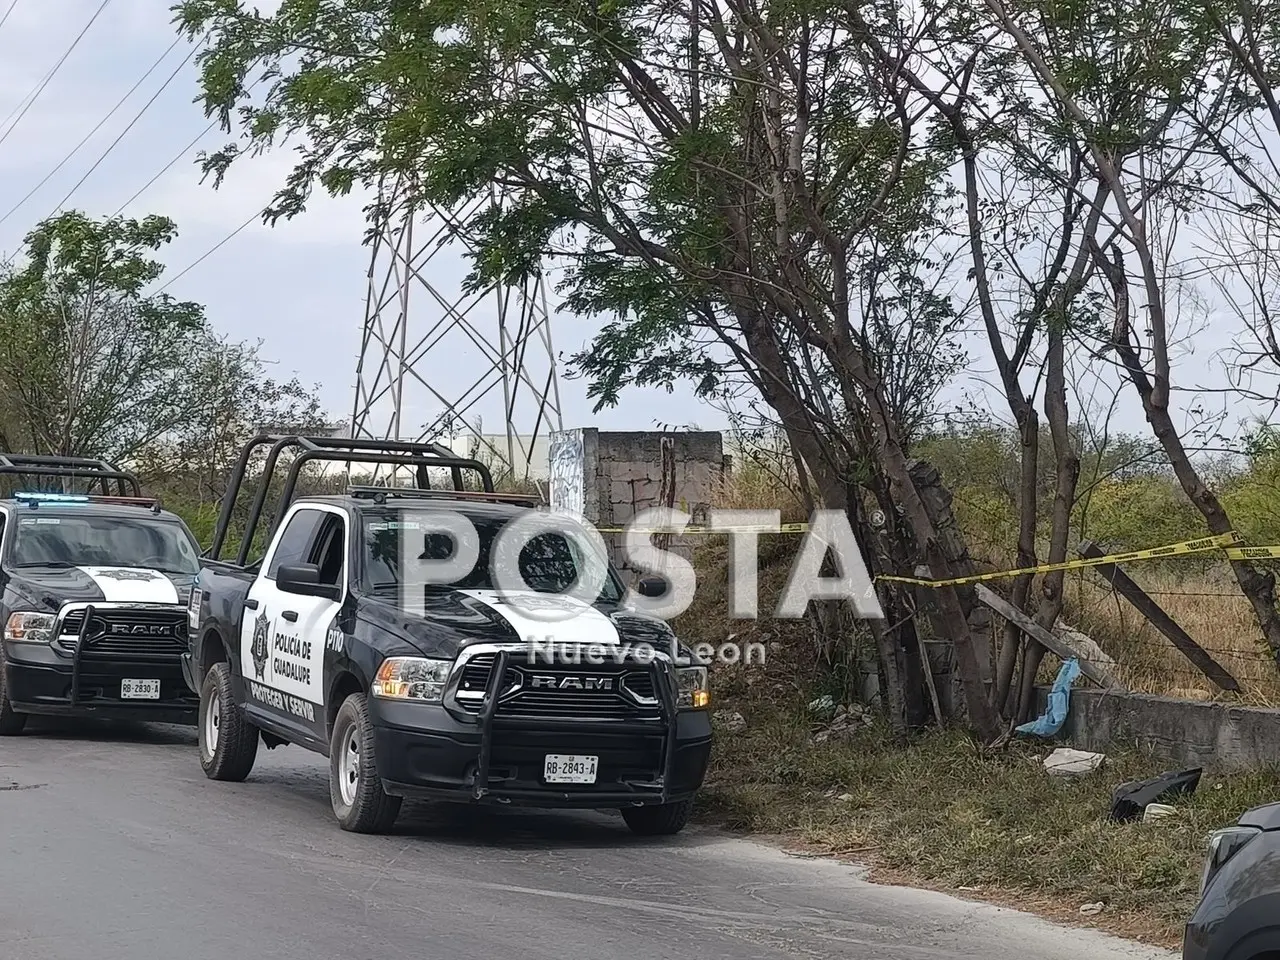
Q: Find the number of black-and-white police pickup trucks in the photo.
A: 2